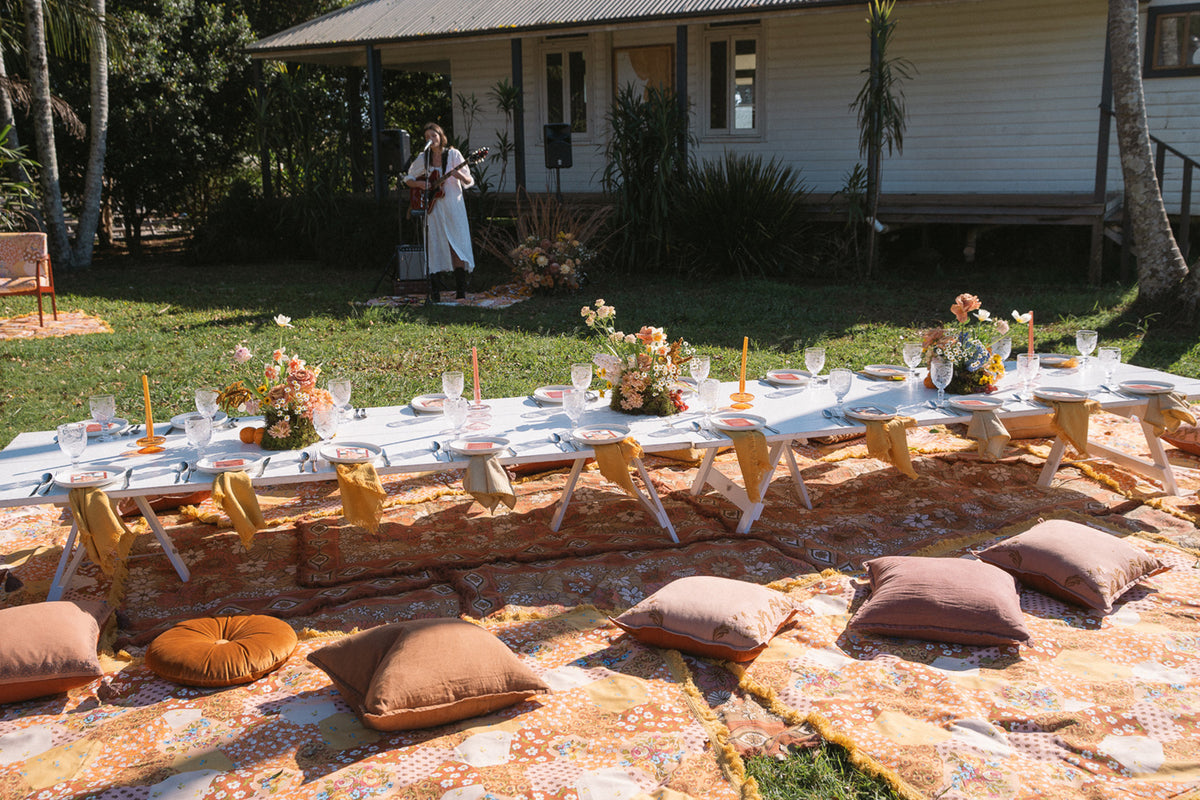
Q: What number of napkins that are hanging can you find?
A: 10